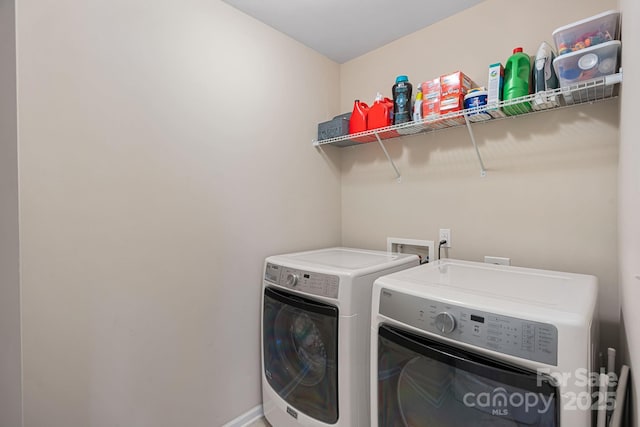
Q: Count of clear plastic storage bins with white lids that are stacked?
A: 2